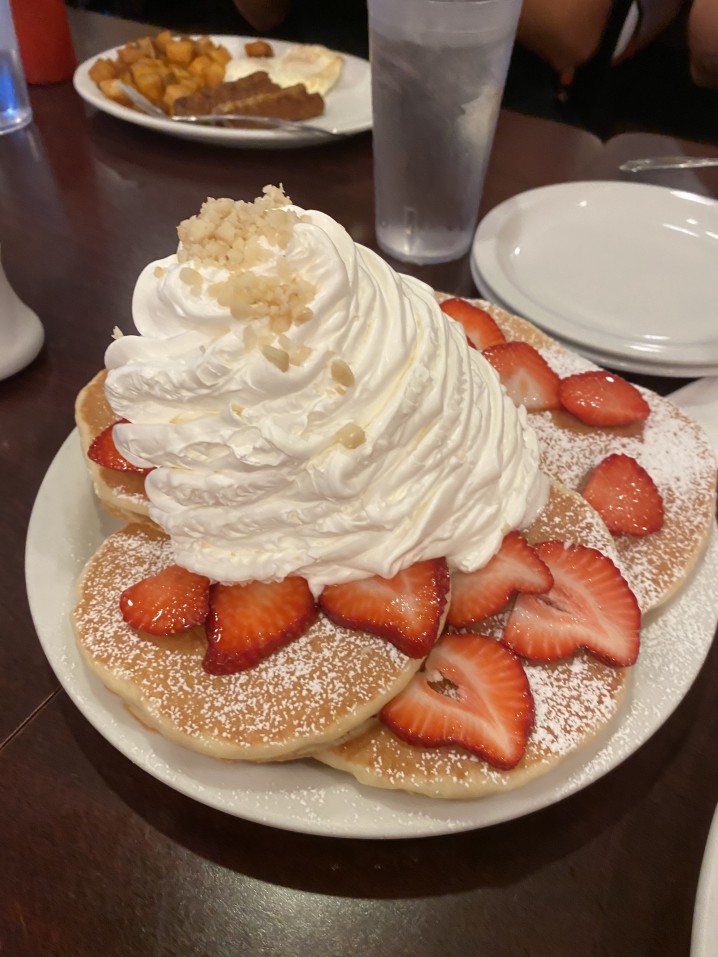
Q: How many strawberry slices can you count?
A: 11